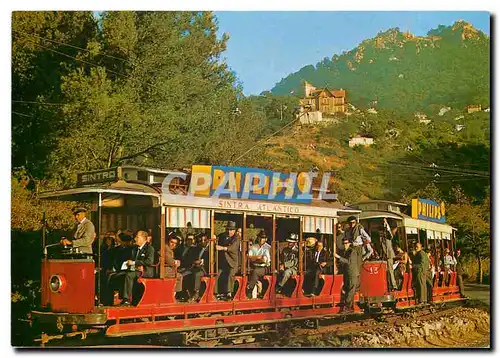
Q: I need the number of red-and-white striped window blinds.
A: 2